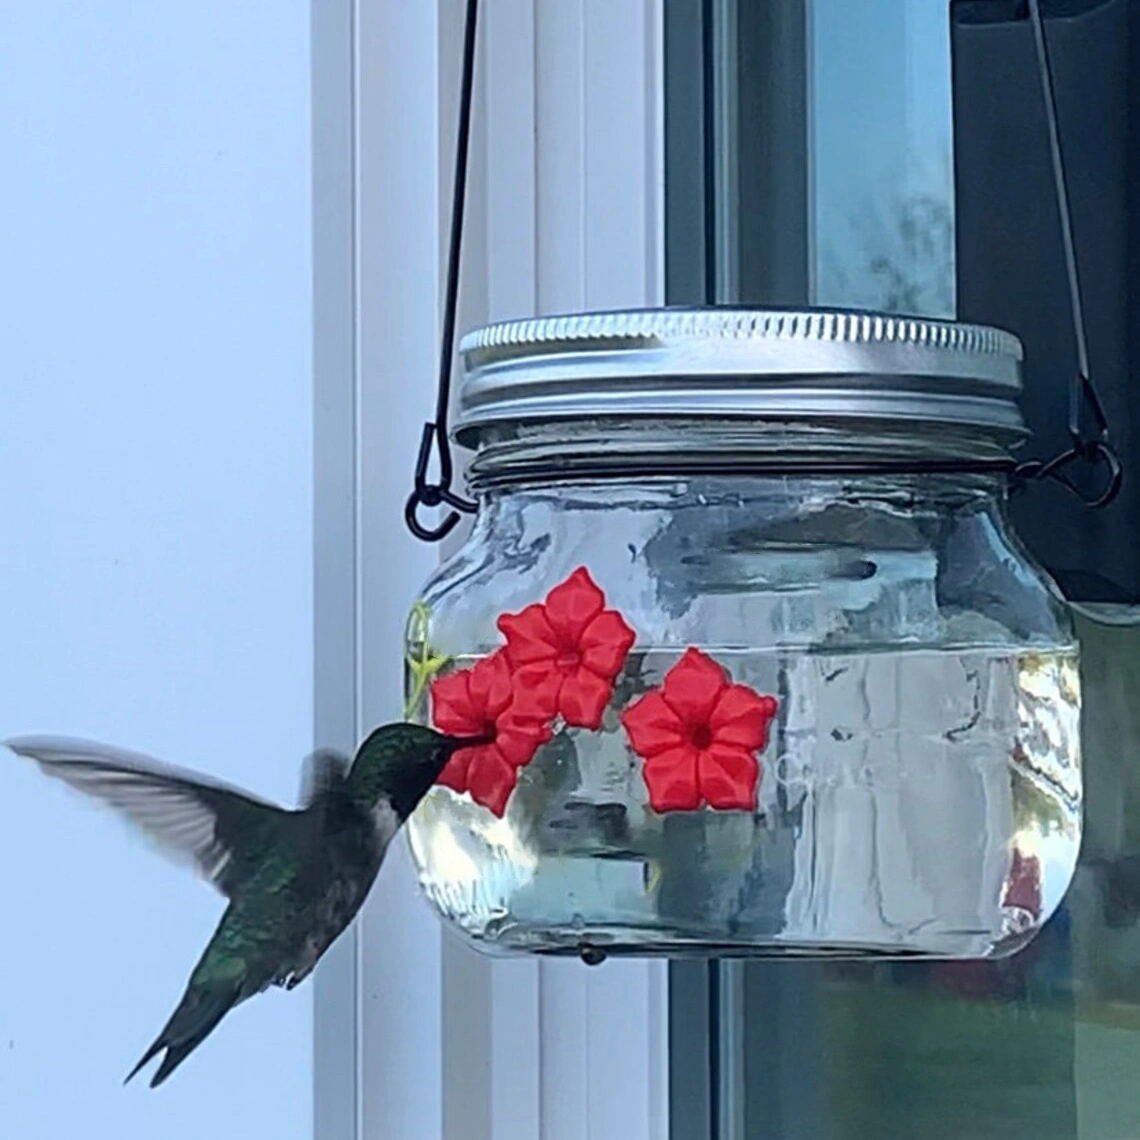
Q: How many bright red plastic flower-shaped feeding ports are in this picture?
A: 3